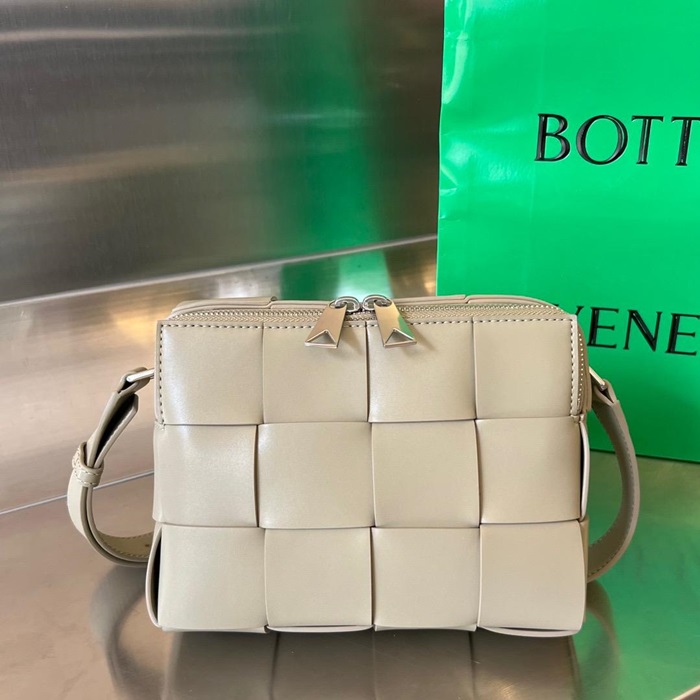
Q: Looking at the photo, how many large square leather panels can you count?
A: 12